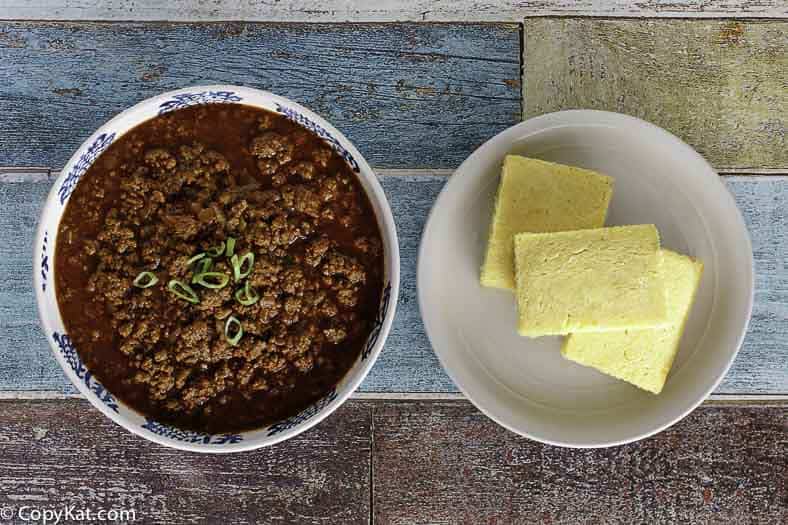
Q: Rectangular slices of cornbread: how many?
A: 3